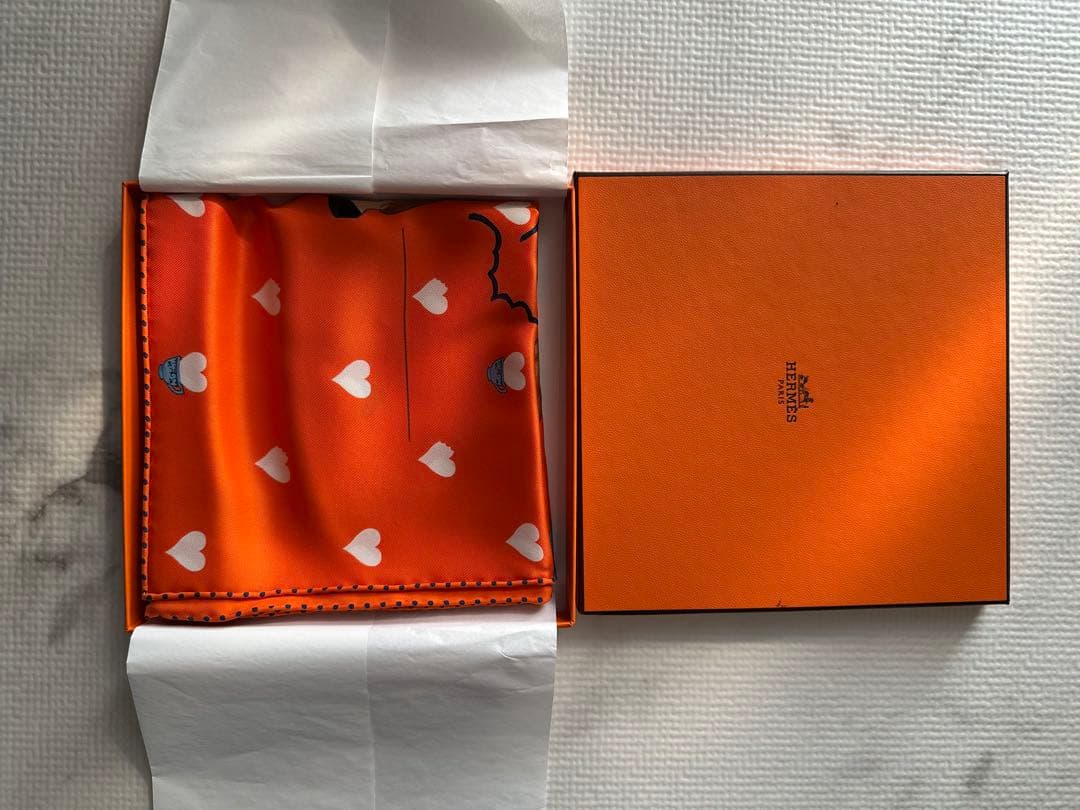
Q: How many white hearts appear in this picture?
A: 12